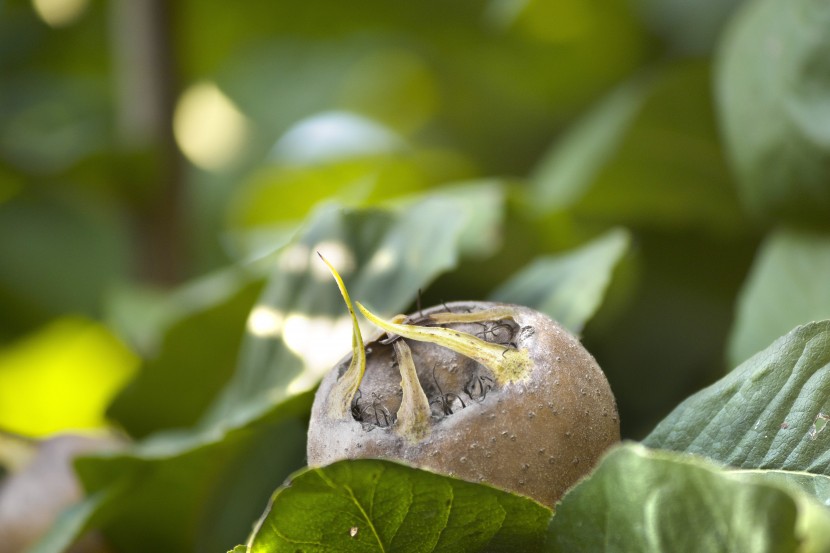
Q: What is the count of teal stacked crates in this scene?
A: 0